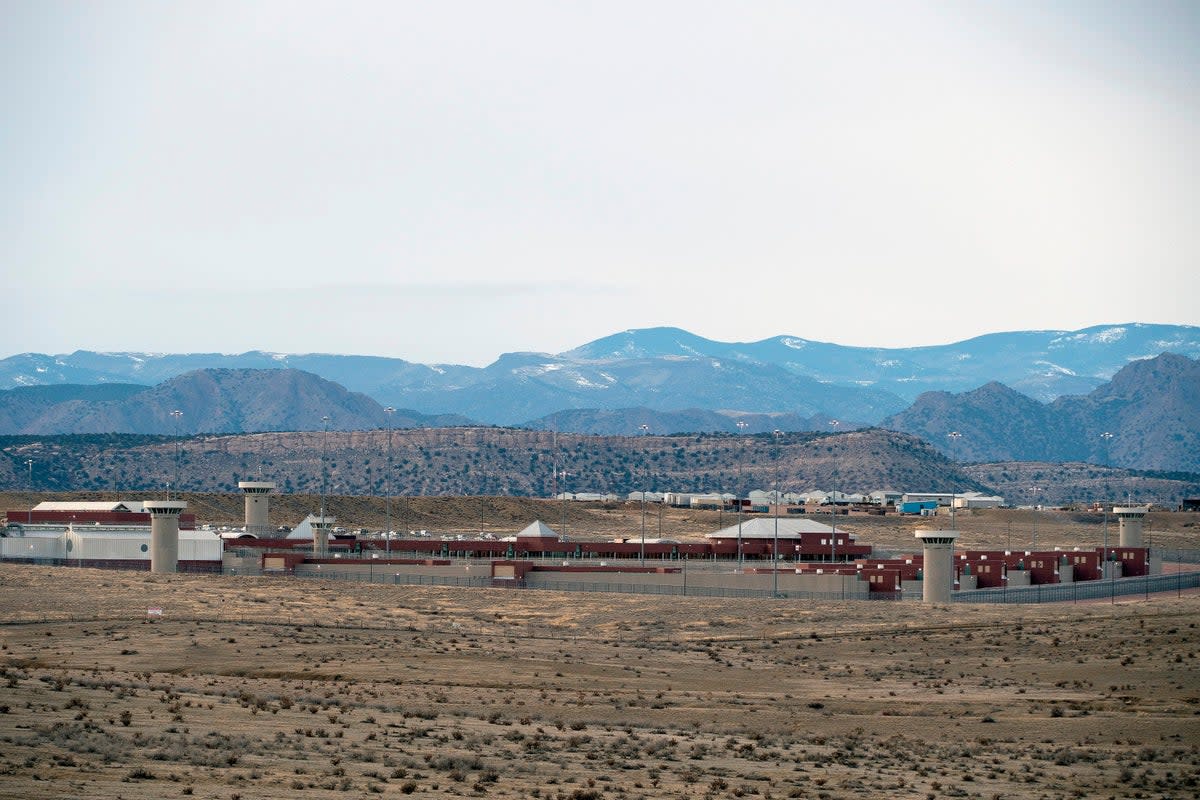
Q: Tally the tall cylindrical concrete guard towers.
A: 5